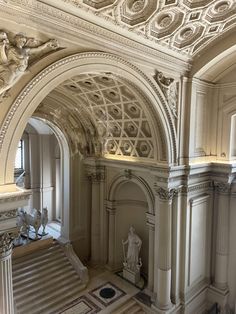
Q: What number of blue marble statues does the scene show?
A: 0